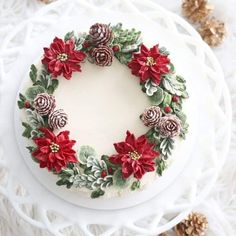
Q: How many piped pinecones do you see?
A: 6